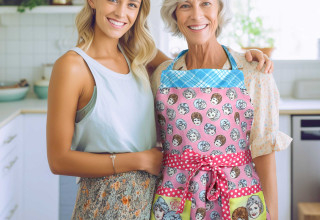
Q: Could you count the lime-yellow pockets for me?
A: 2